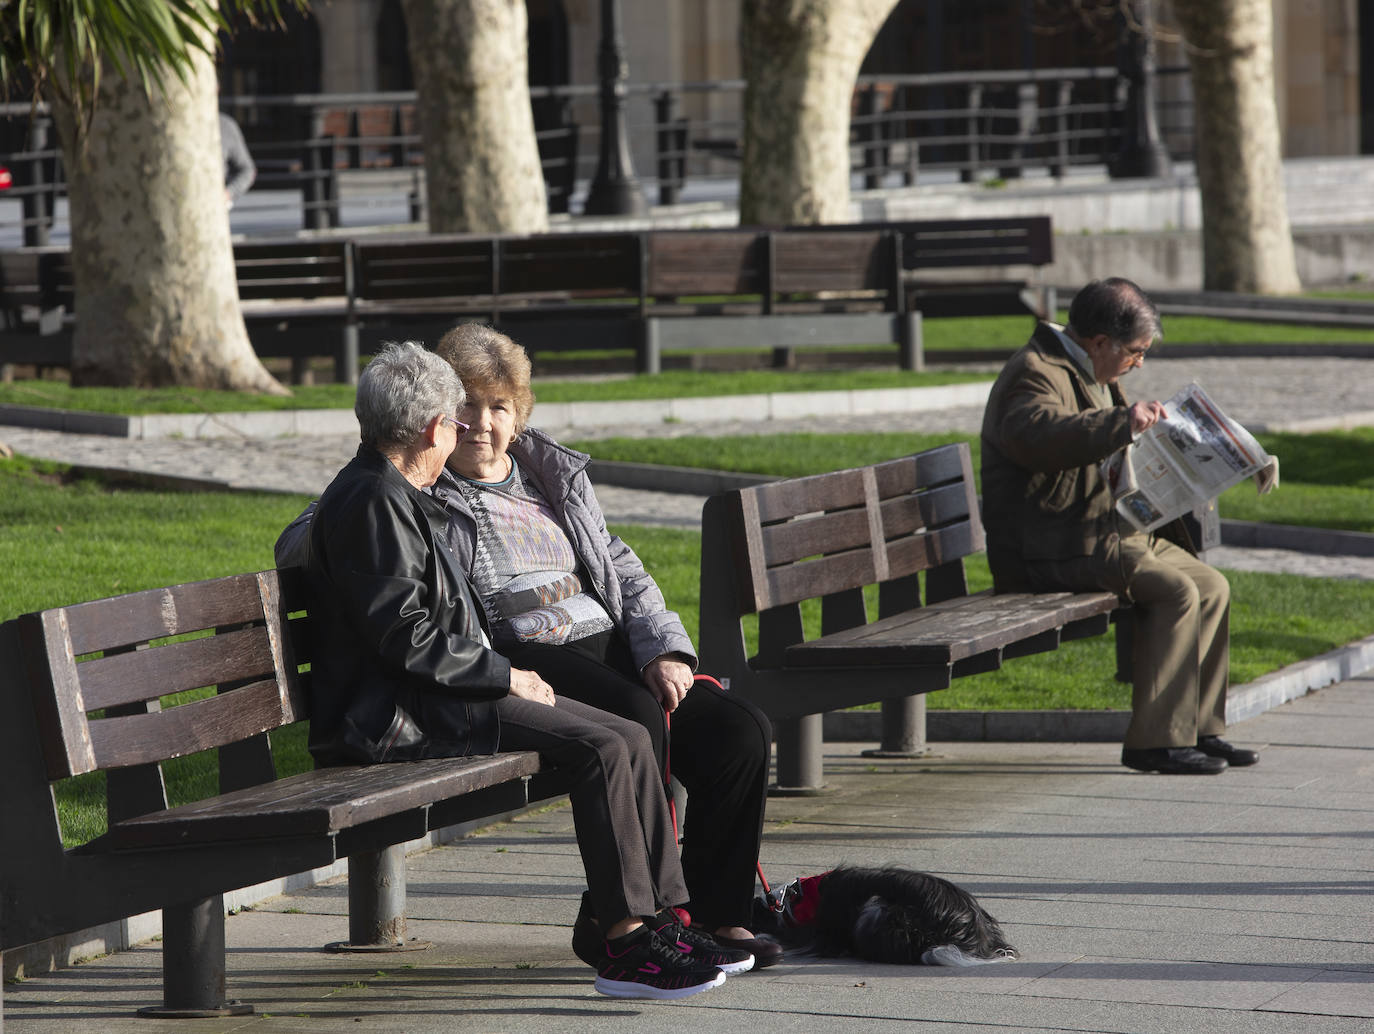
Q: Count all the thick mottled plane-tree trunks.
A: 4